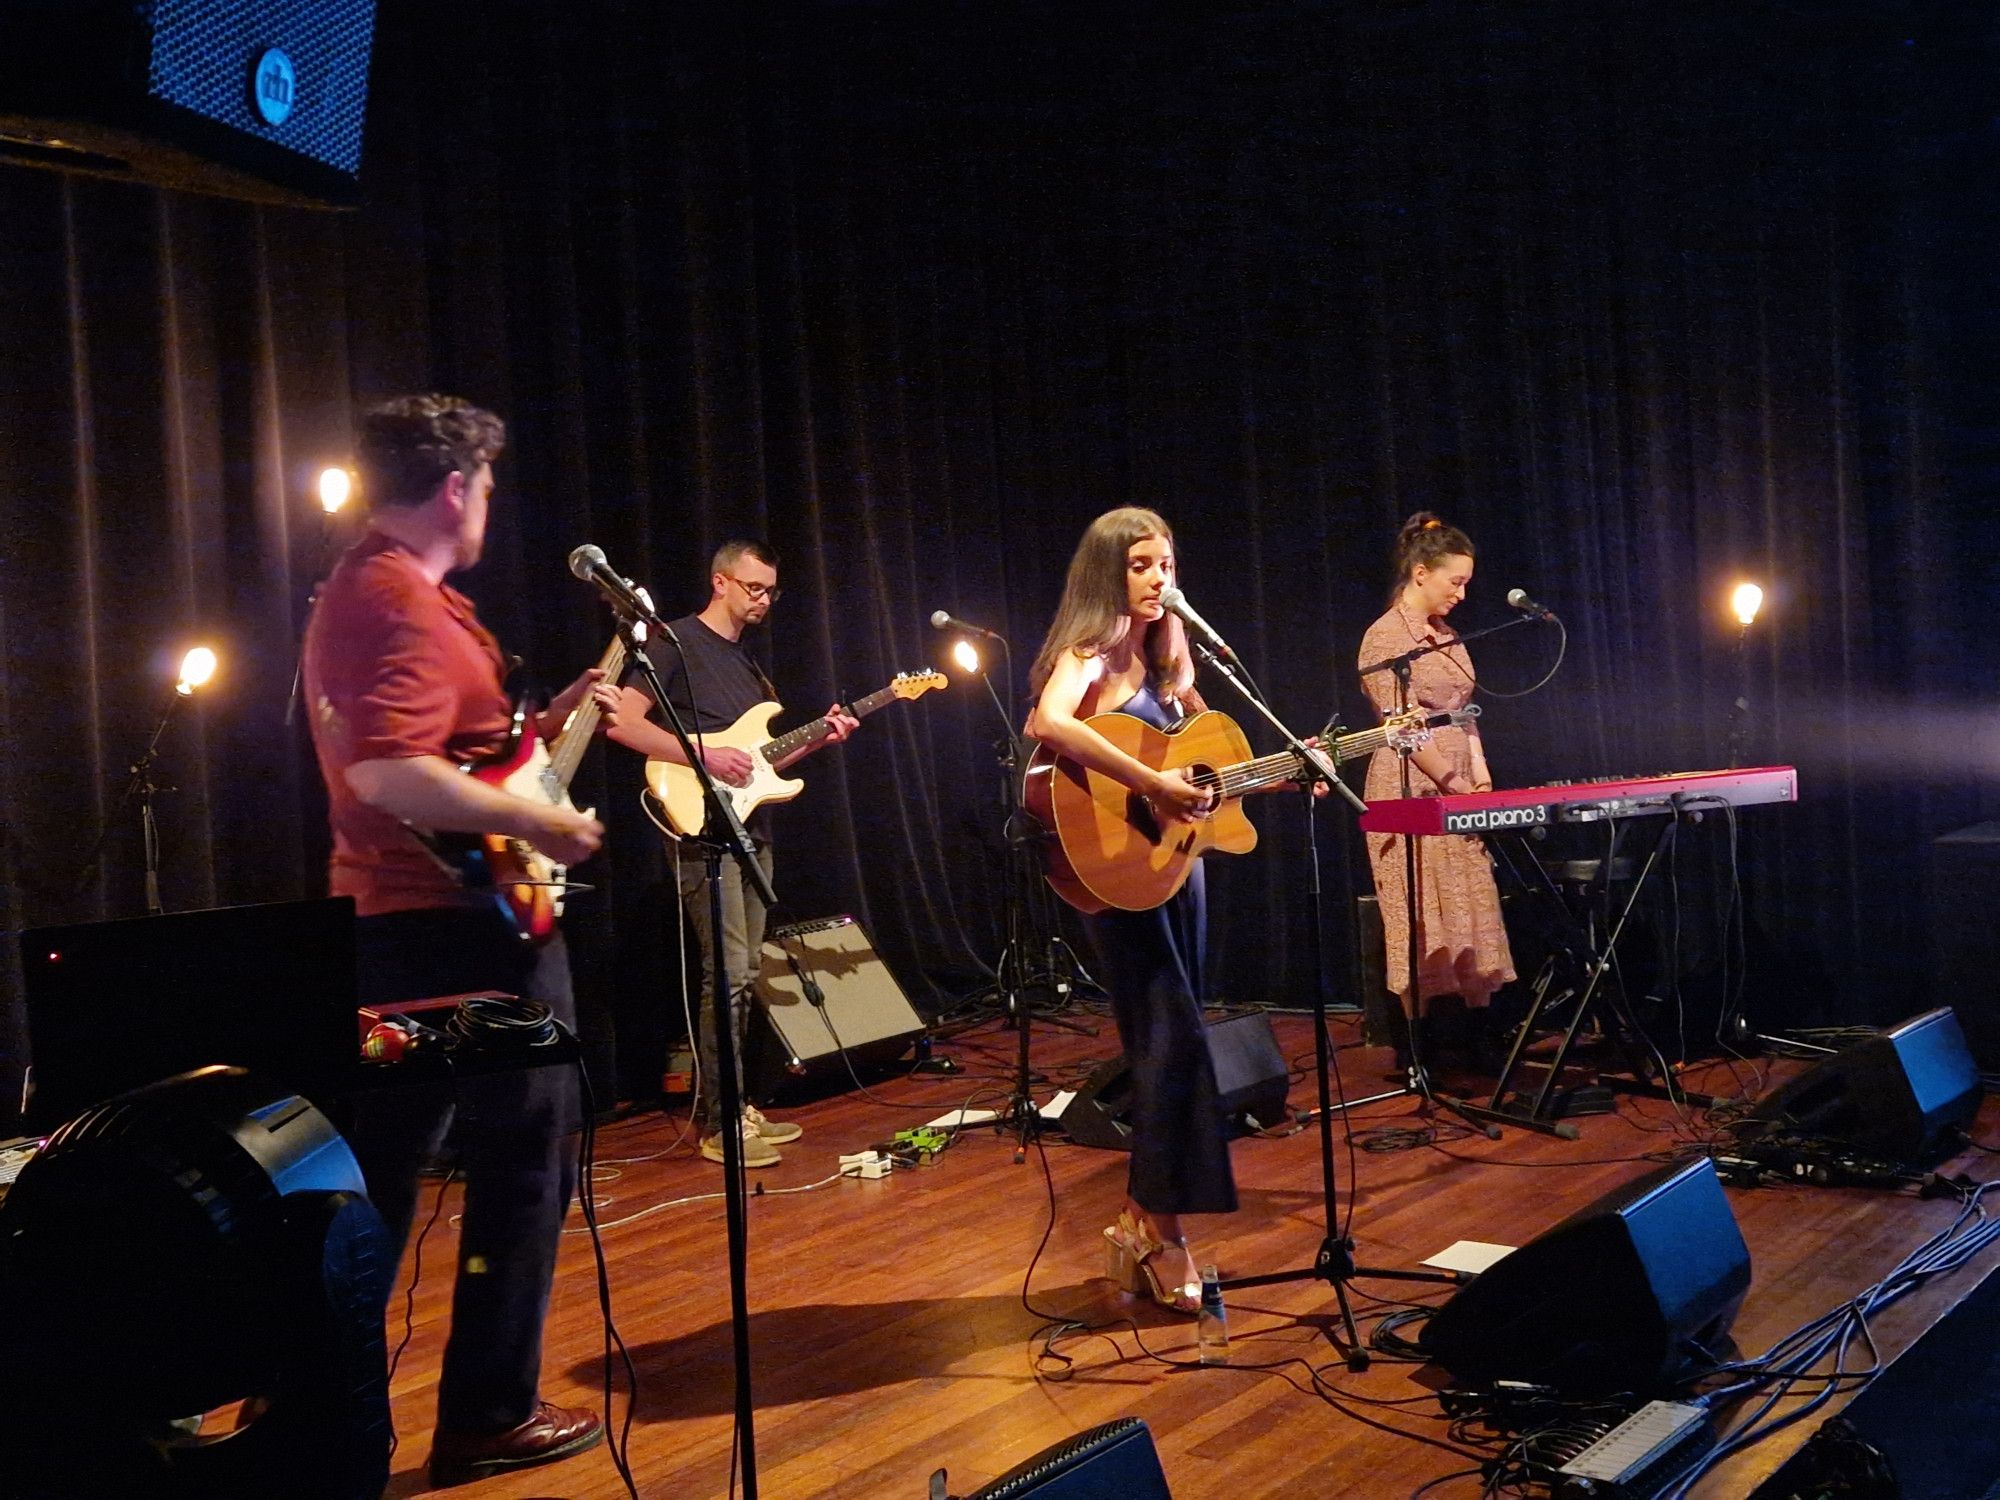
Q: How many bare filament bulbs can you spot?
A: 4